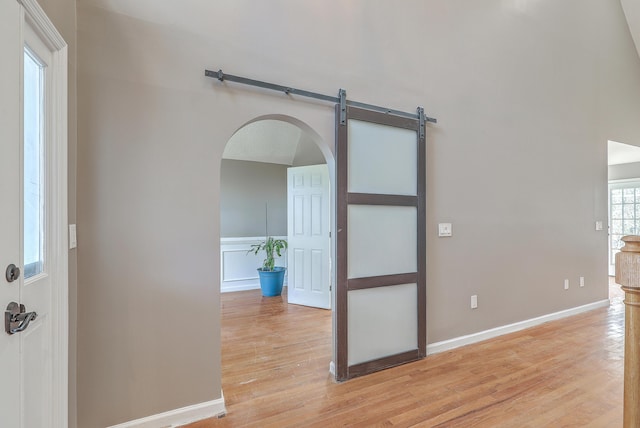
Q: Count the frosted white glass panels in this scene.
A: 3